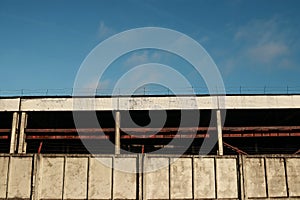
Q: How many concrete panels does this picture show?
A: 13